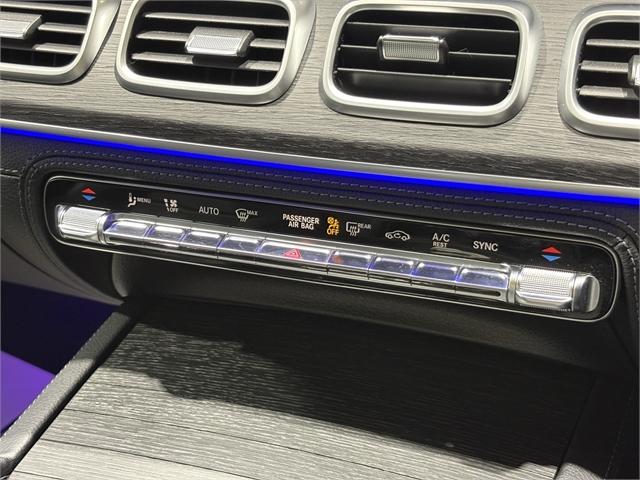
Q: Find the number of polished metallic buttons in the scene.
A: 9